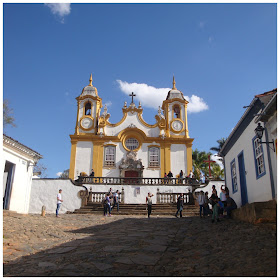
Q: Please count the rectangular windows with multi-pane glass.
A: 4